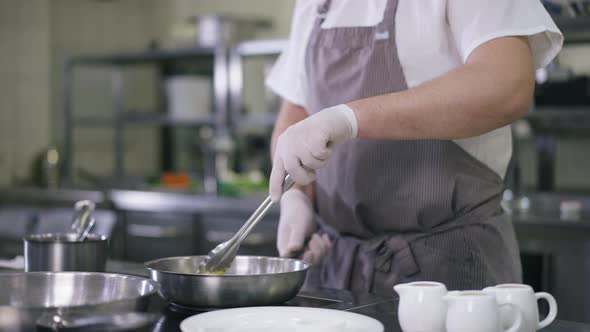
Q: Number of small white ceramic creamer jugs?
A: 3